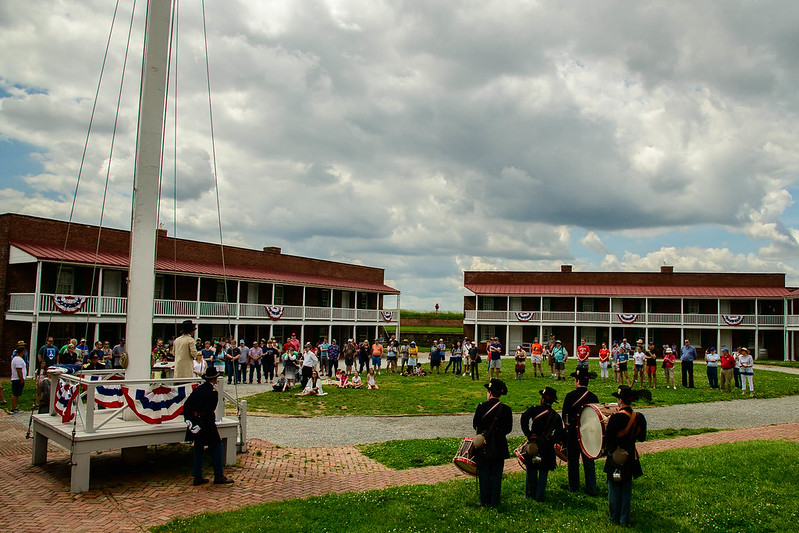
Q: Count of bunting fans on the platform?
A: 3